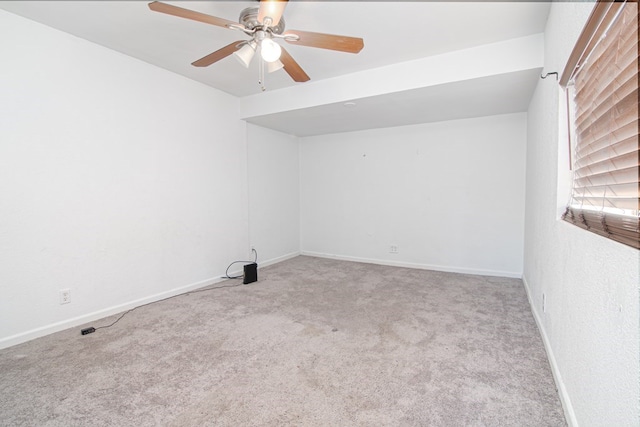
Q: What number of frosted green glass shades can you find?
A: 0